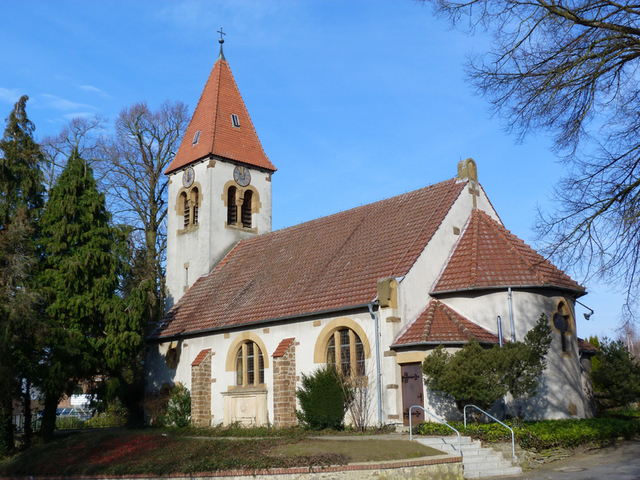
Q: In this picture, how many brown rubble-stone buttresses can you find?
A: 2